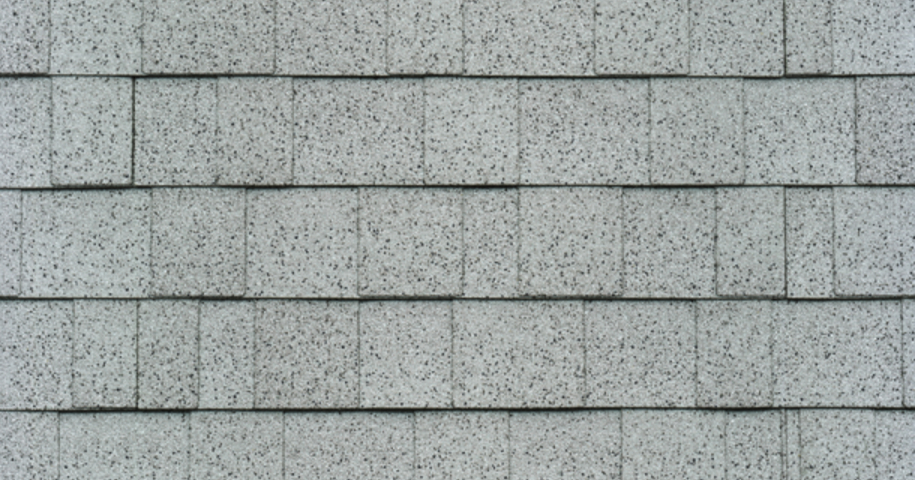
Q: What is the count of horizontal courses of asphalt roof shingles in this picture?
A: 5